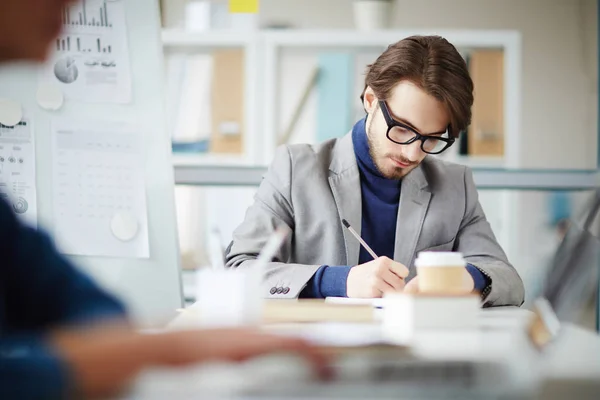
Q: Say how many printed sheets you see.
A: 3